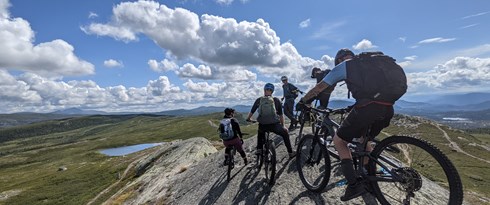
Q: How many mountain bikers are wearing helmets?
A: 5